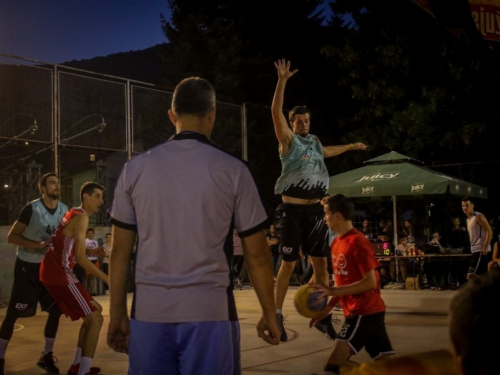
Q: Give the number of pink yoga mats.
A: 0